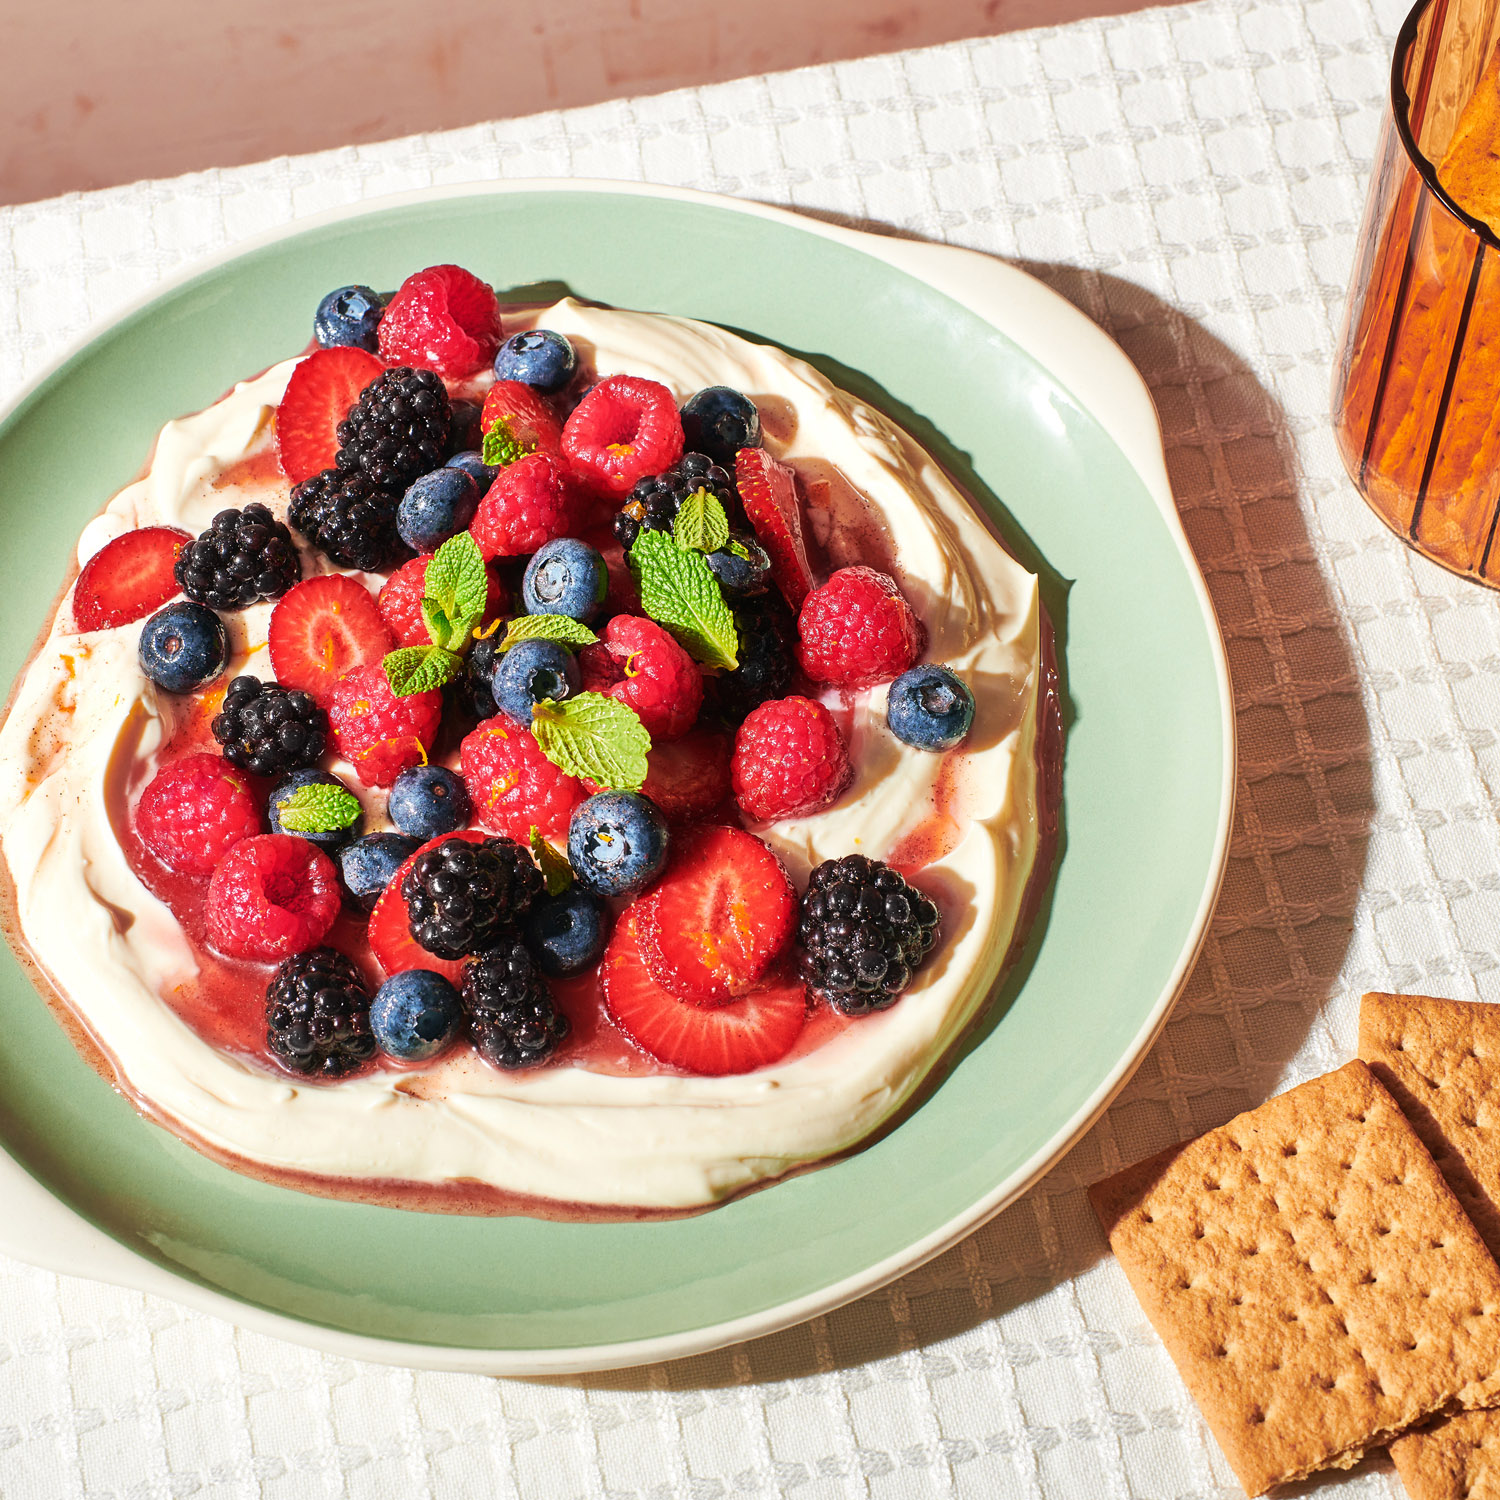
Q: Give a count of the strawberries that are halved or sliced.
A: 8